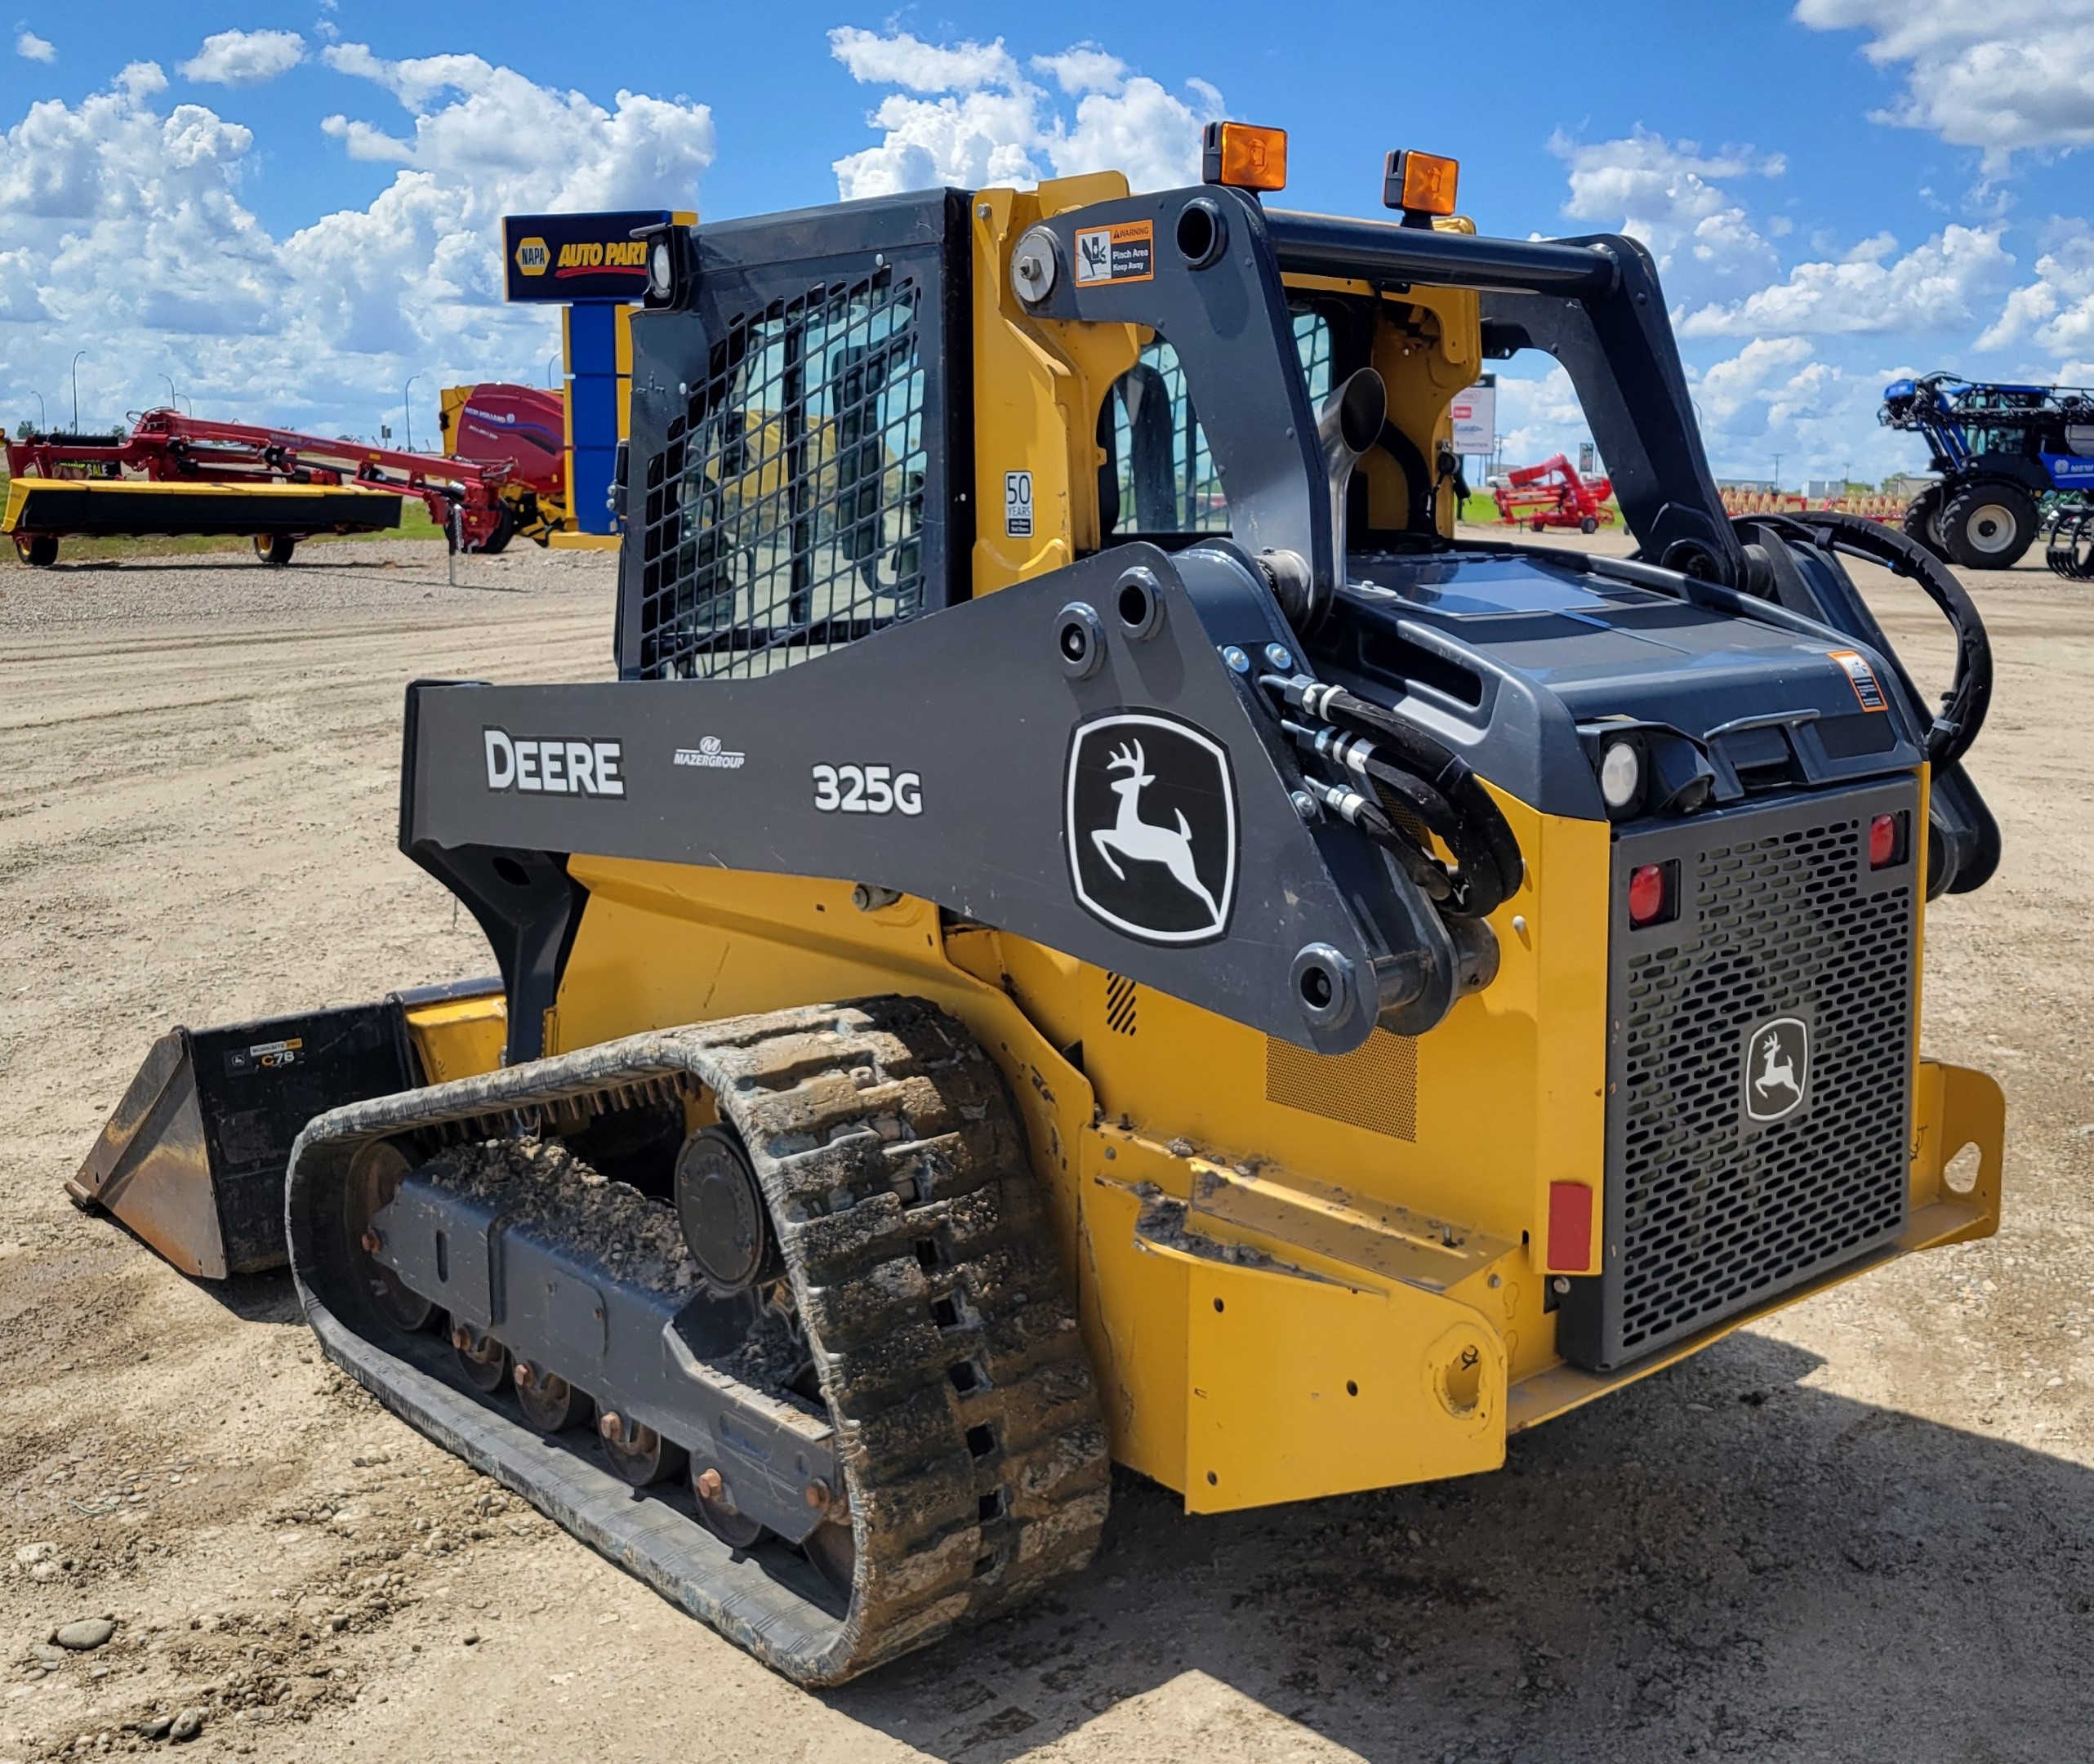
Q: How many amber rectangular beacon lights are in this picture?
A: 2